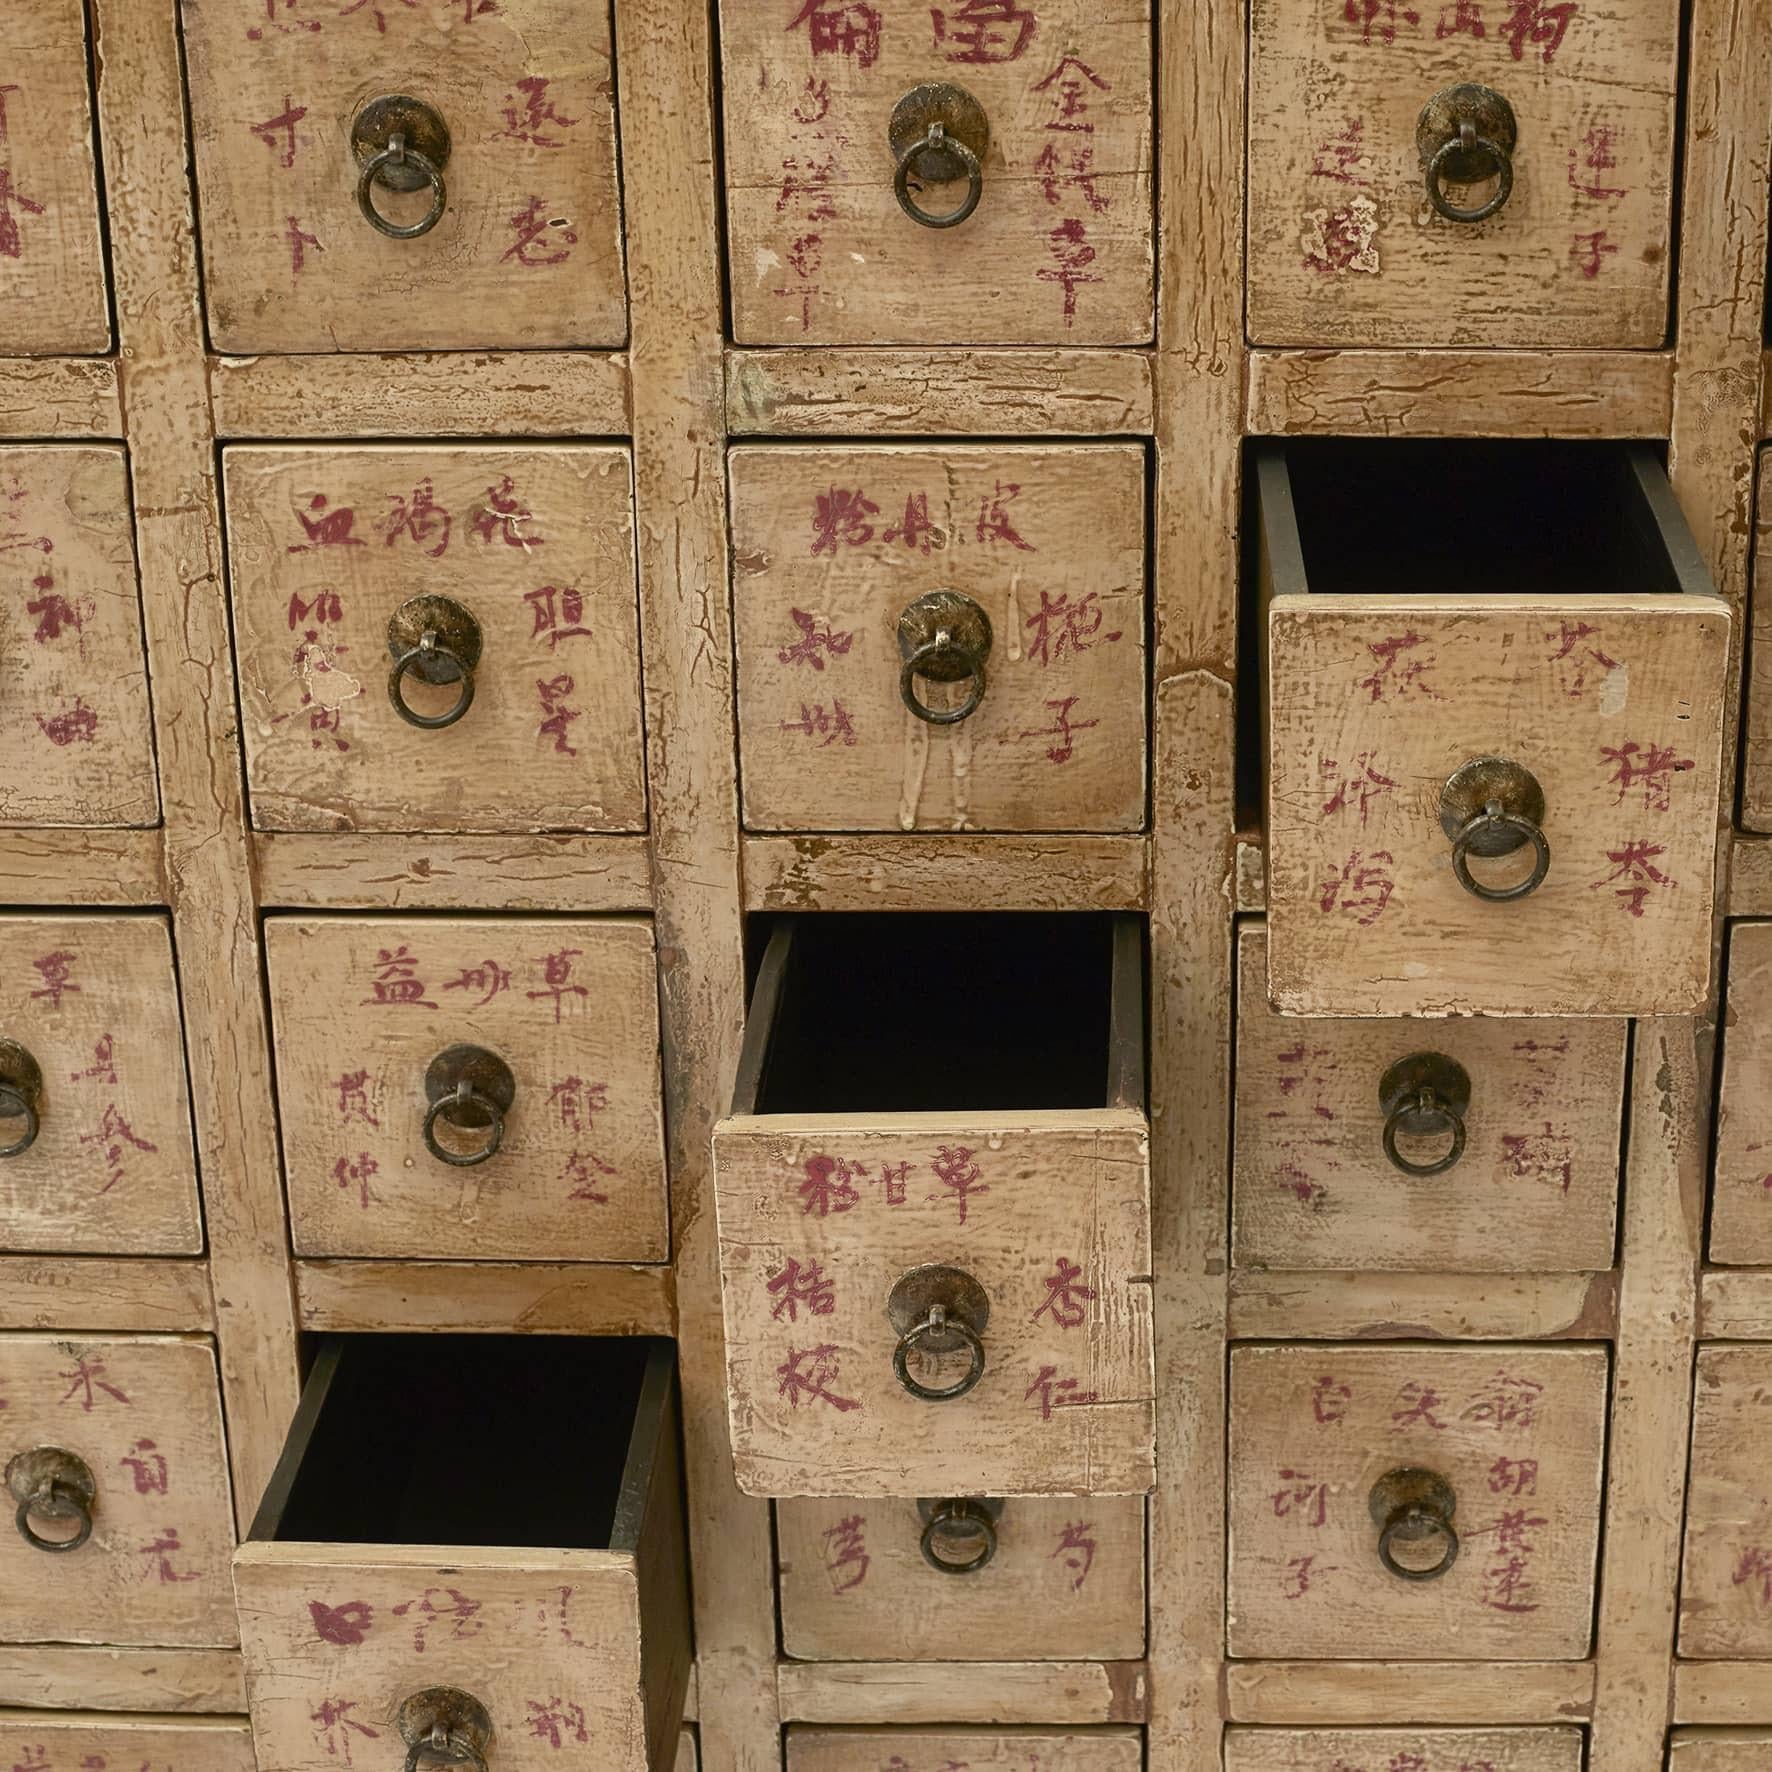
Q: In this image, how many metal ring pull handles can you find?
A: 14